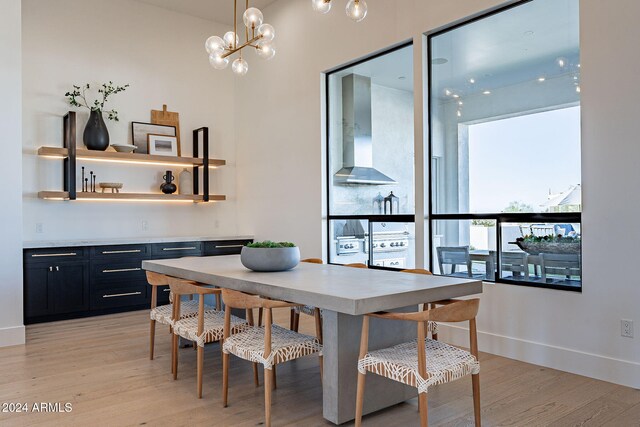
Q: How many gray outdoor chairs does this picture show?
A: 3